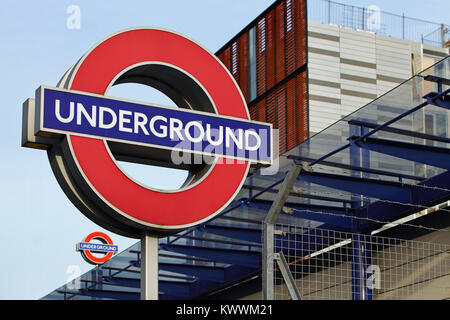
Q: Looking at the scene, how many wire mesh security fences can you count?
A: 1